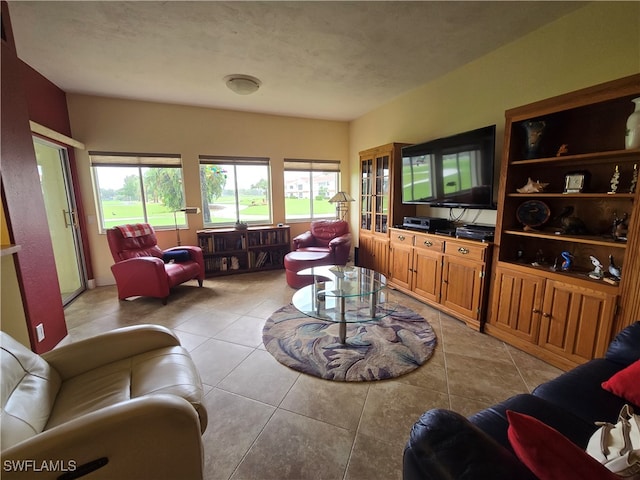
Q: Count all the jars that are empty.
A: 2